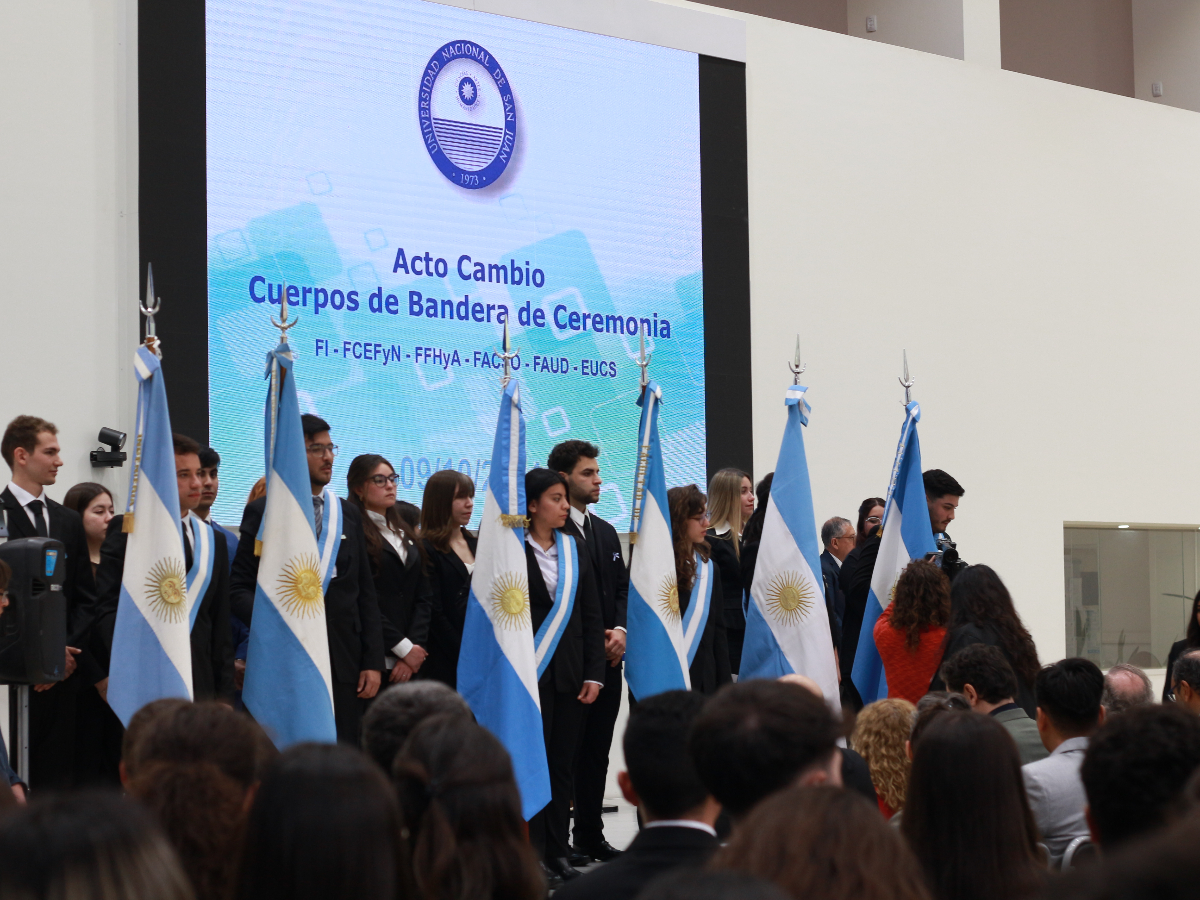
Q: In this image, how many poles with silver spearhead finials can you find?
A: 6